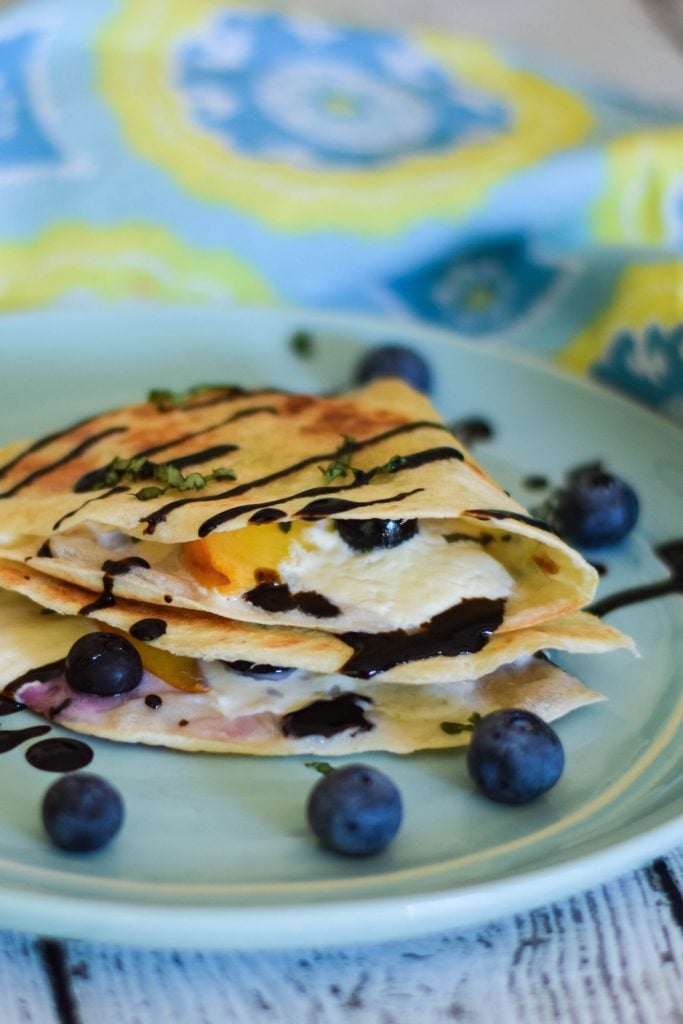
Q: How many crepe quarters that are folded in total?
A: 2